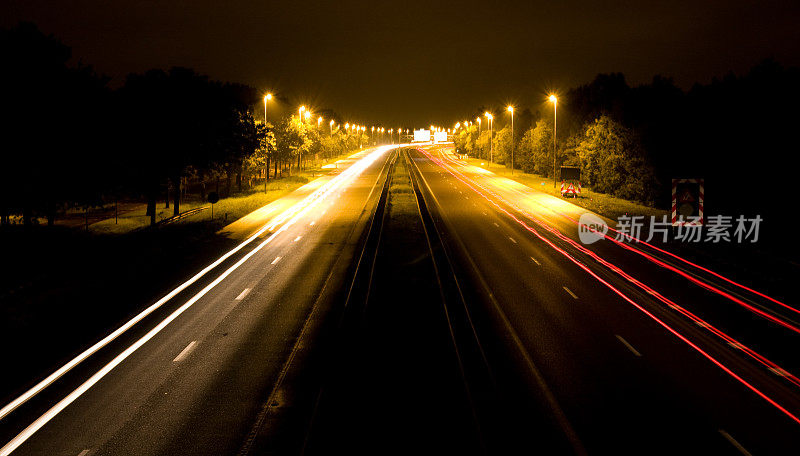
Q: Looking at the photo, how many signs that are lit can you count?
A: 2